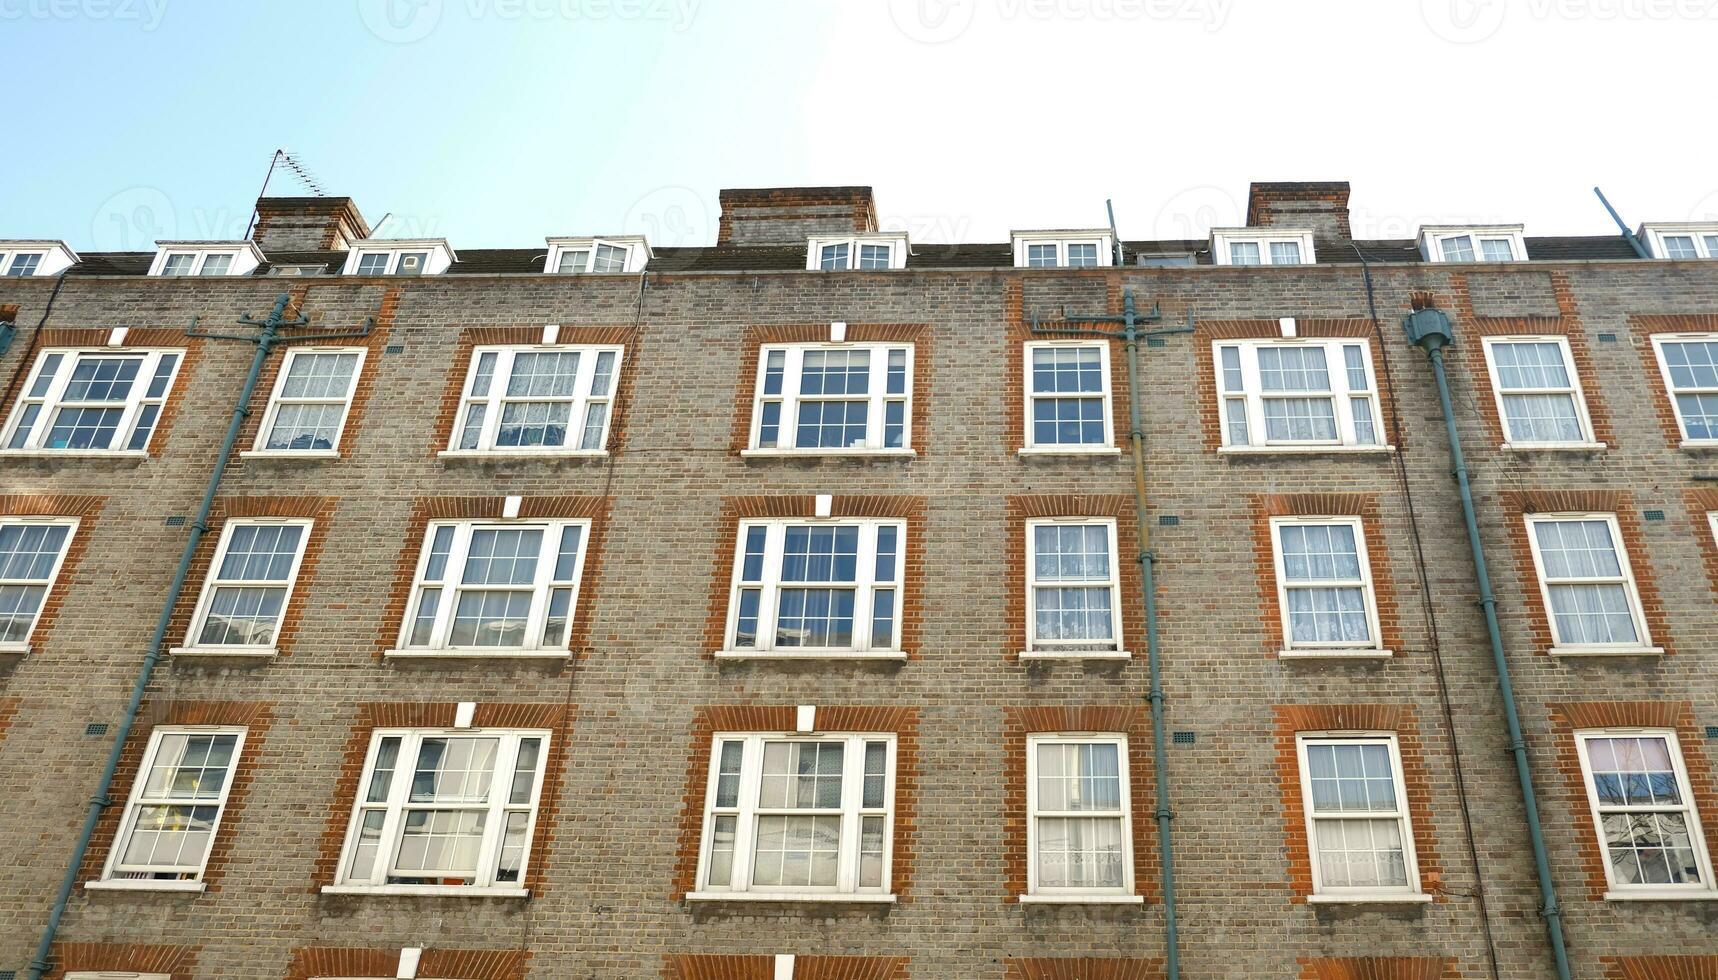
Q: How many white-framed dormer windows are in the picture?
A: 9